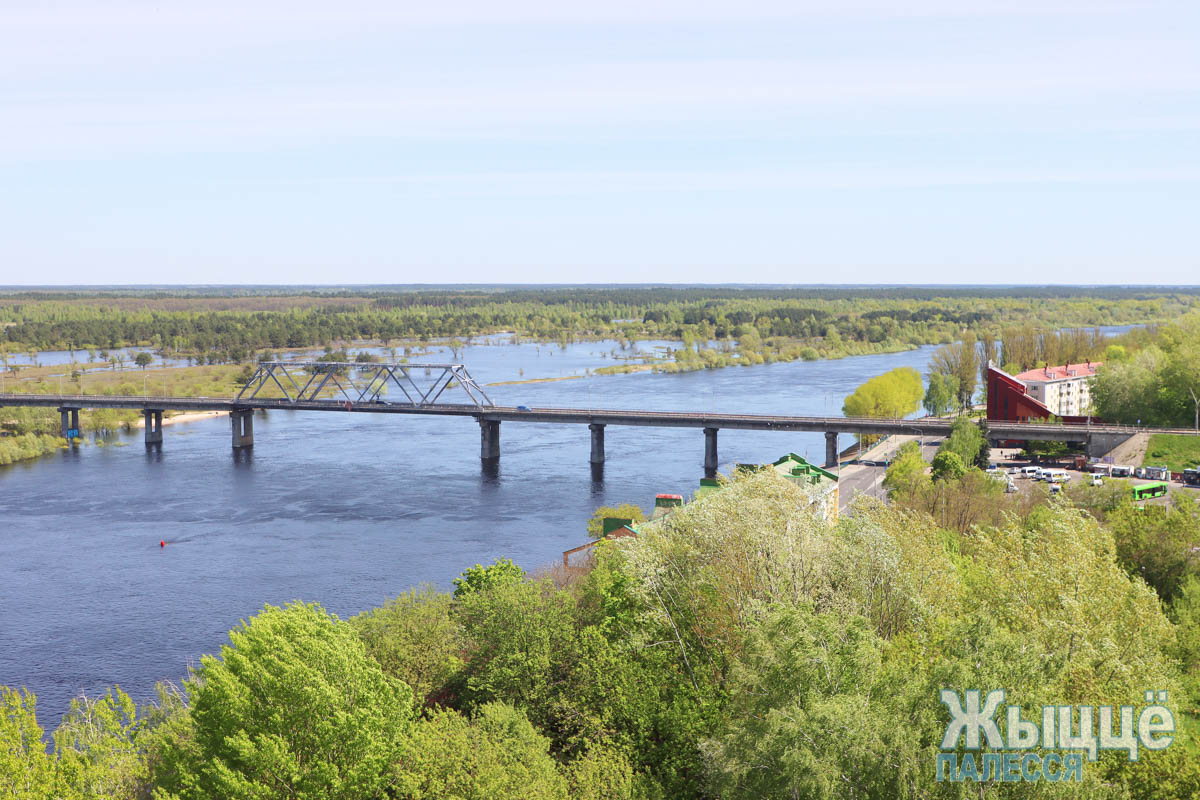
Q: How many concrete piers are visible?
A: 7